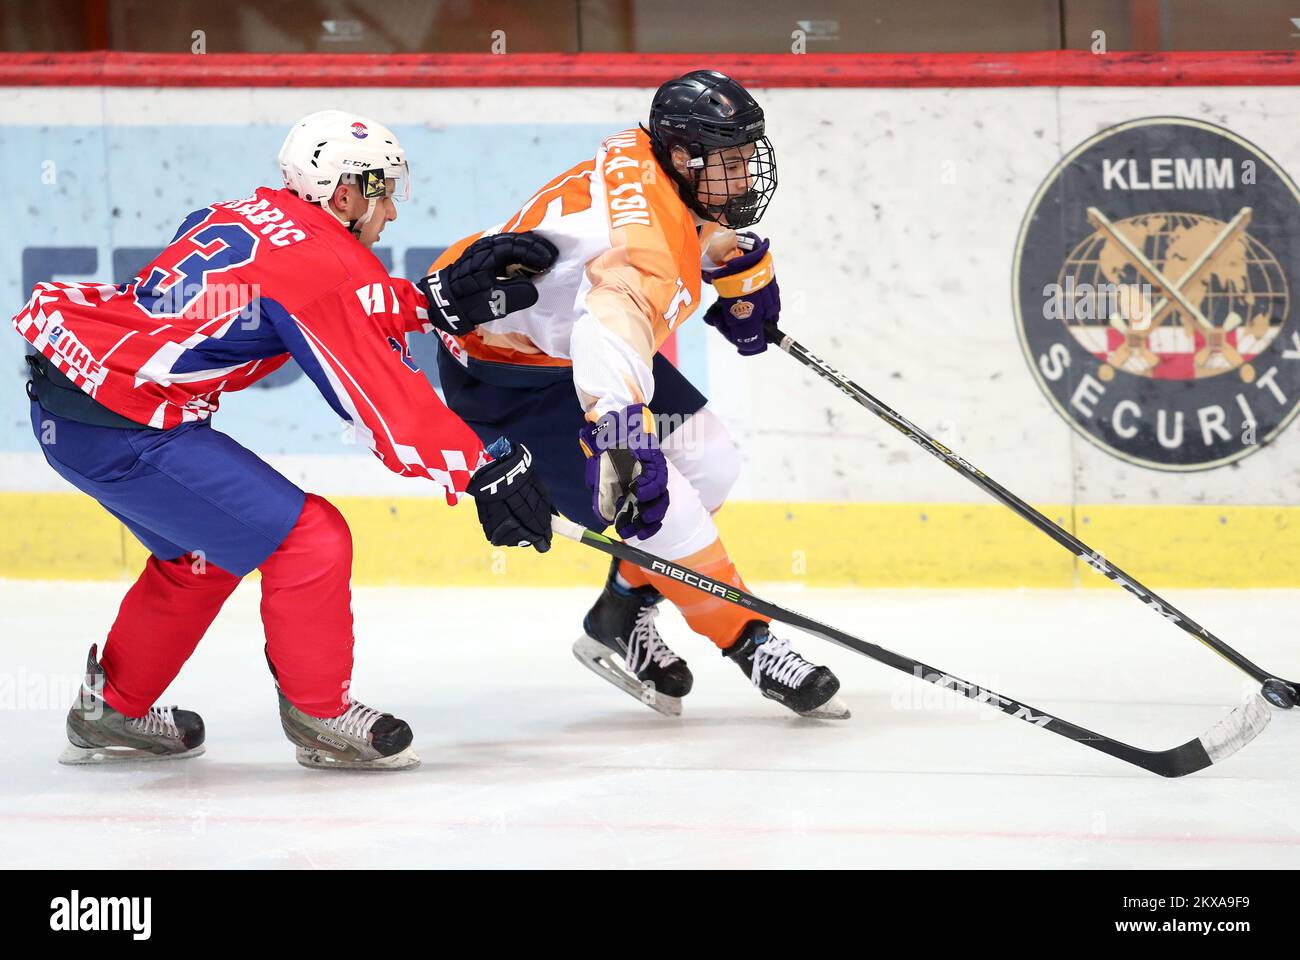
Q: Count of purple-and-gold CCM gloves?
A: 2